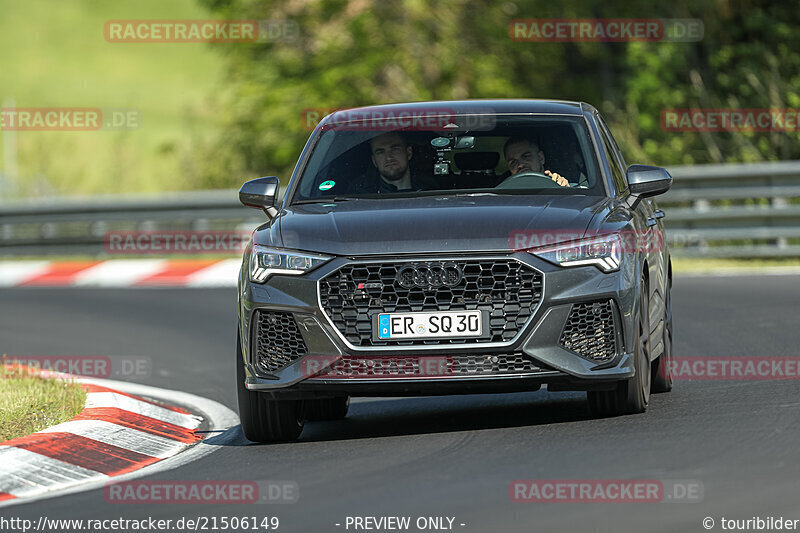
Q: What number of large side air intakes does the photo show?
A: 2